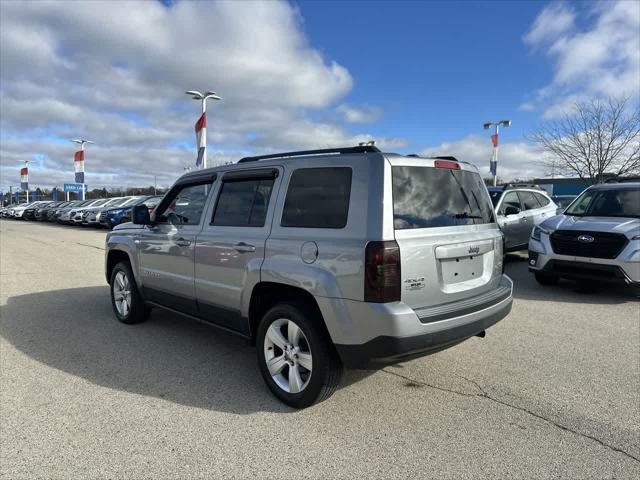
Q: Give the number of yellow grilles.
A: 0